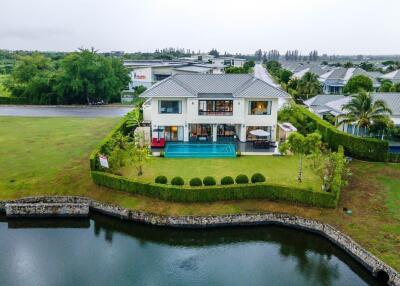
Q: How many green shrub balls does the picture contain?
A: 7